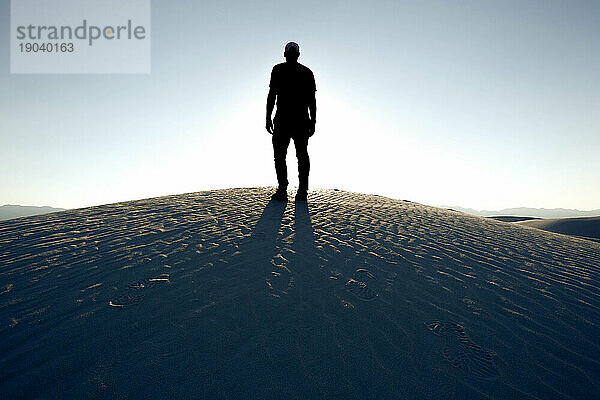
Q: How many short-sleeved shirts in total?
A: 1